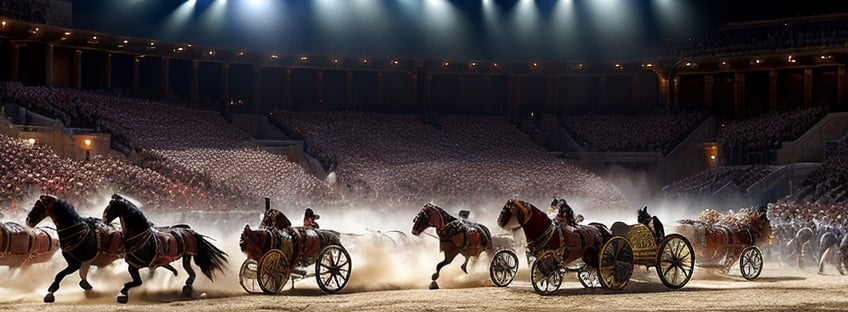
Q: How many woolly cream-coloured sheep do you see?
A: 0